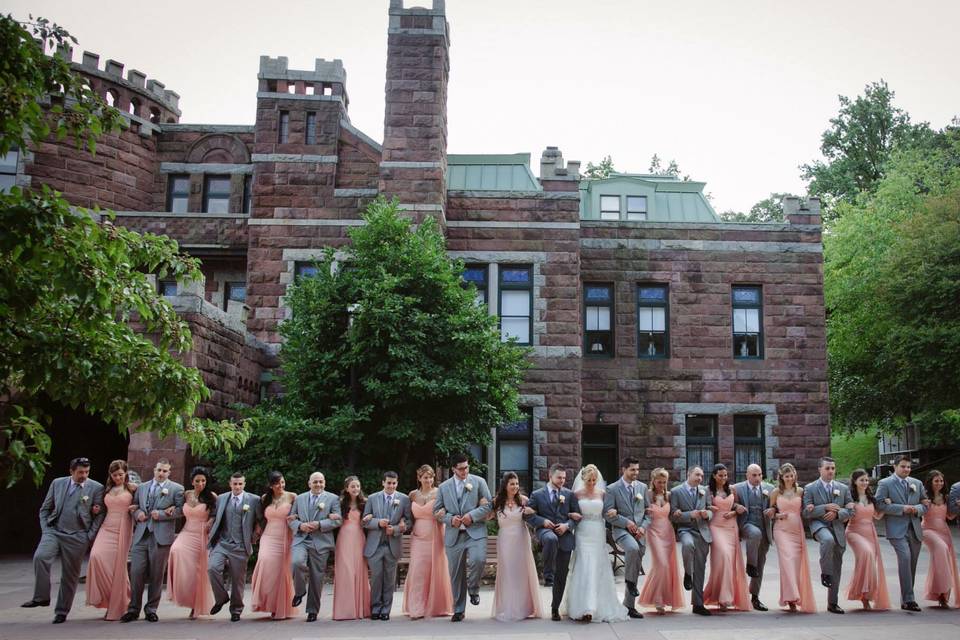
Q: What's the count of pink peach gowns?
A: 11